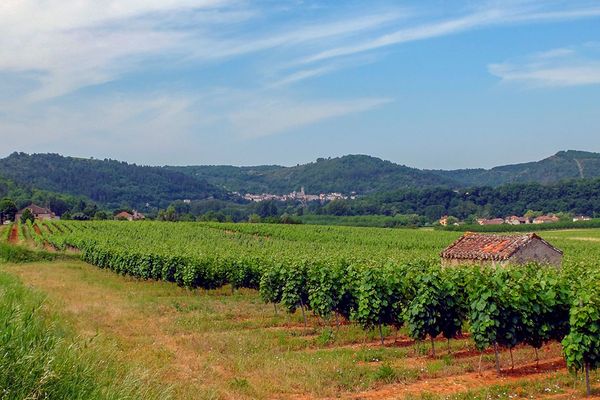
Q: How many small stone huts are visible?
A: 1